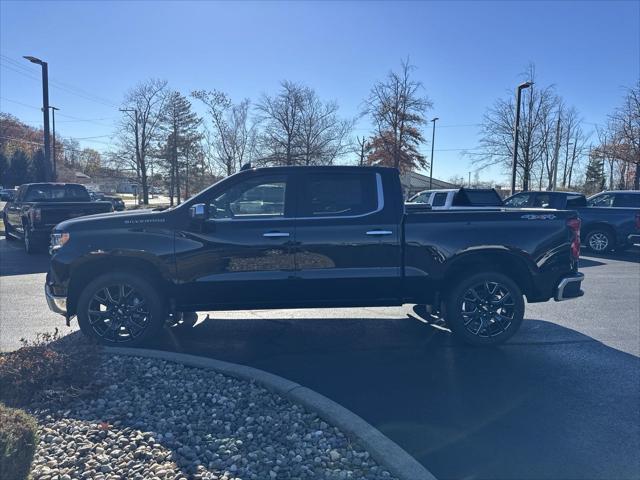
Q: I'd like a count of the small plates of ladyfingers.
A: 0